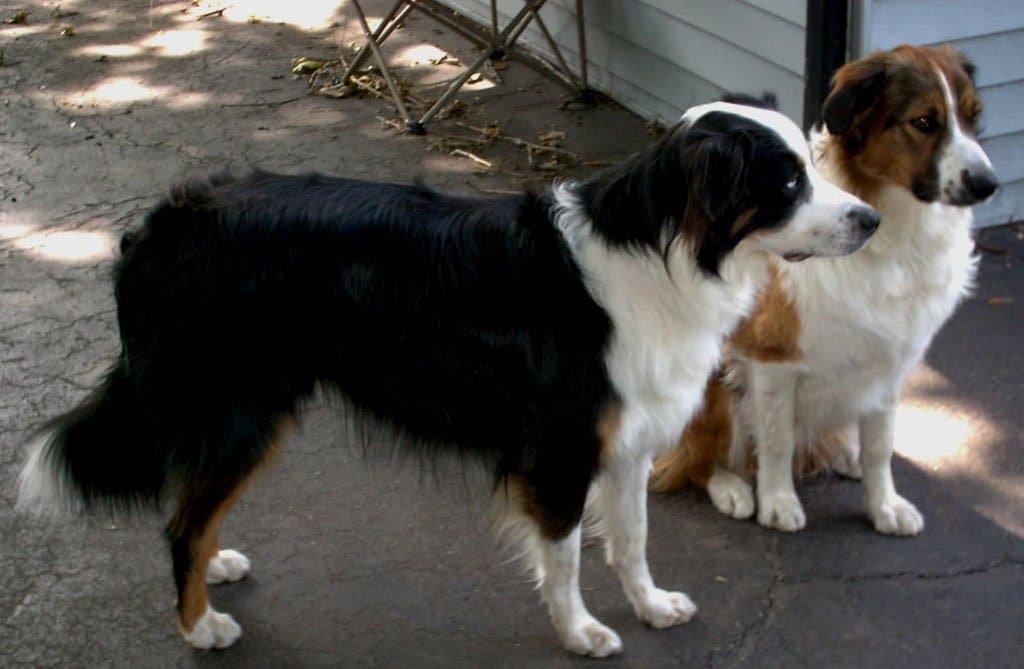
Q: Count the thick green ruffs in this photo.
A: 0